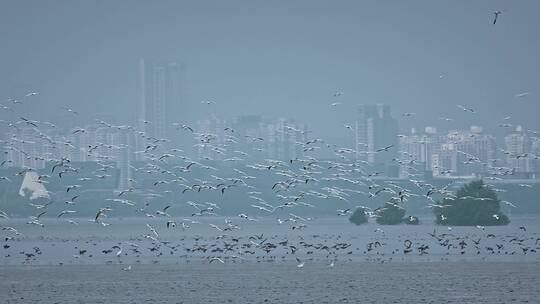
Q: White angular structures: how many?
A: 1